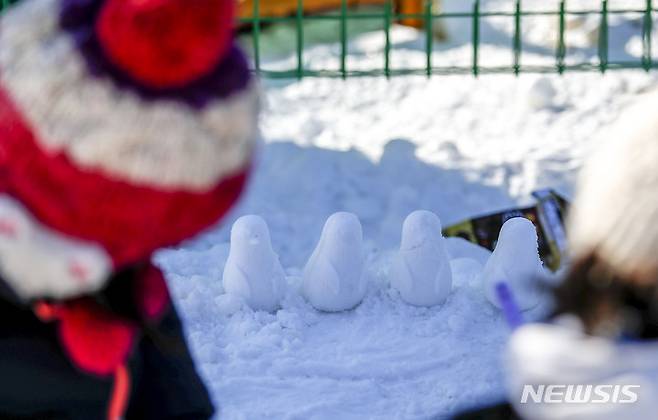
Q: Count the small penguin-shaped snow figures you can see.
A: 4